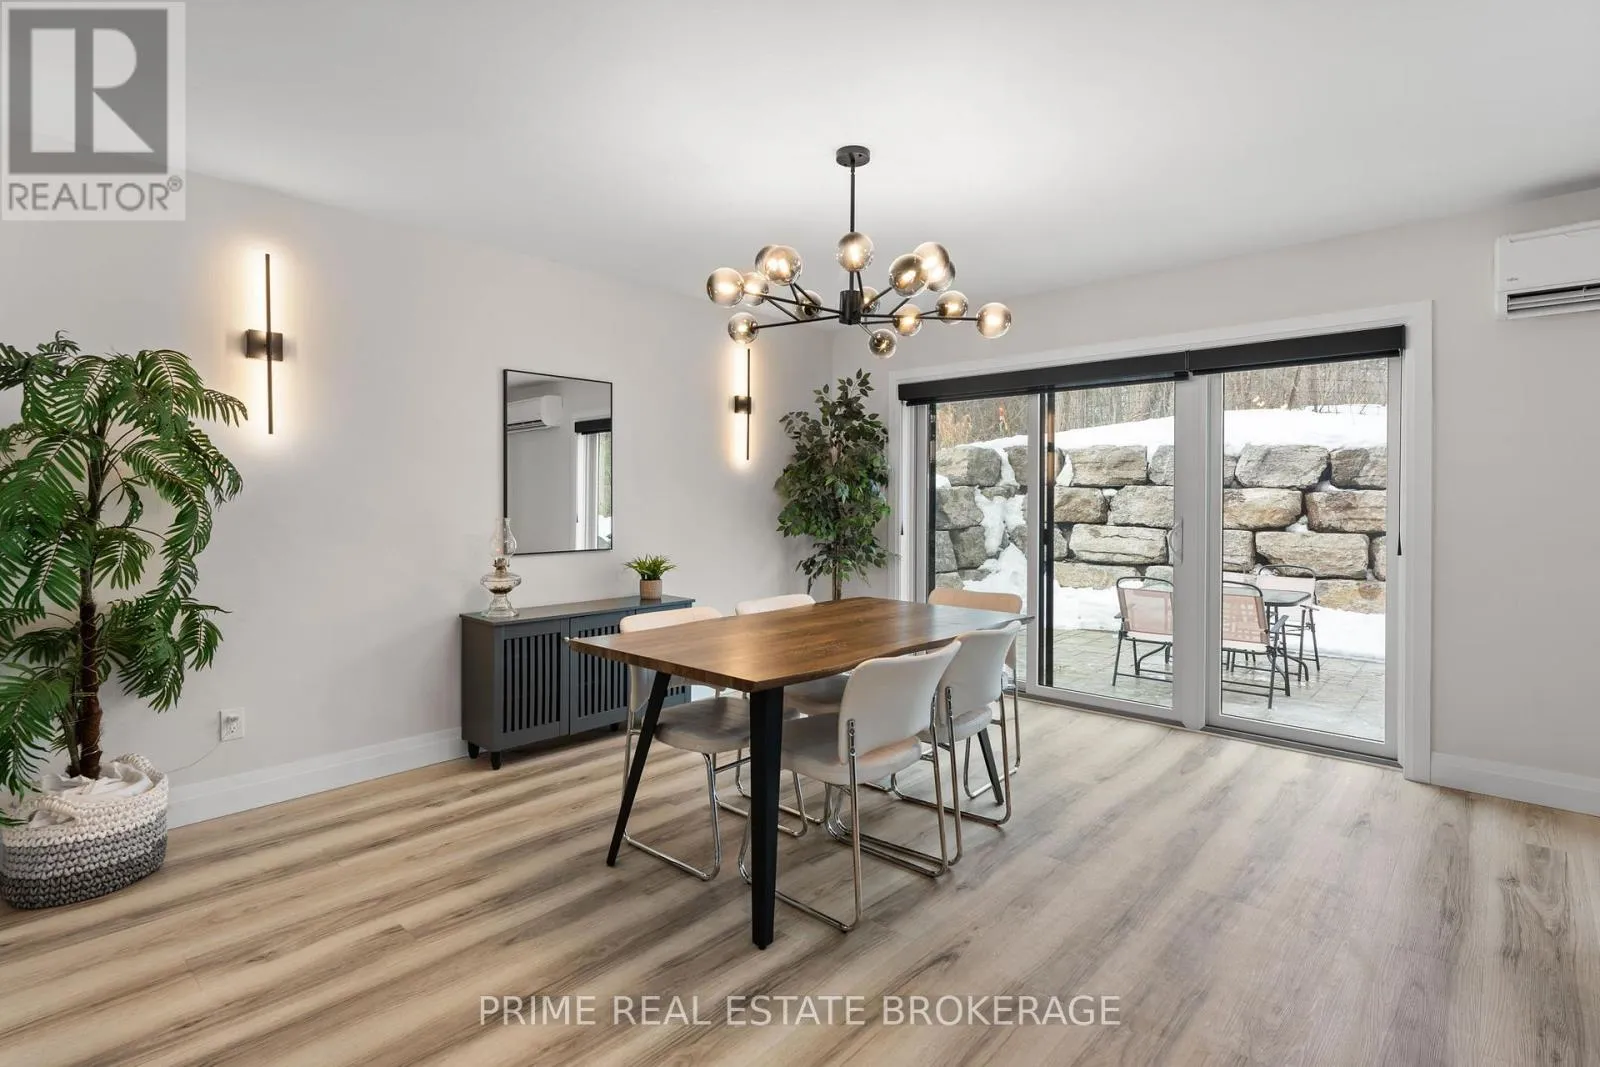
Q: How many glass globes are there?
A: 15